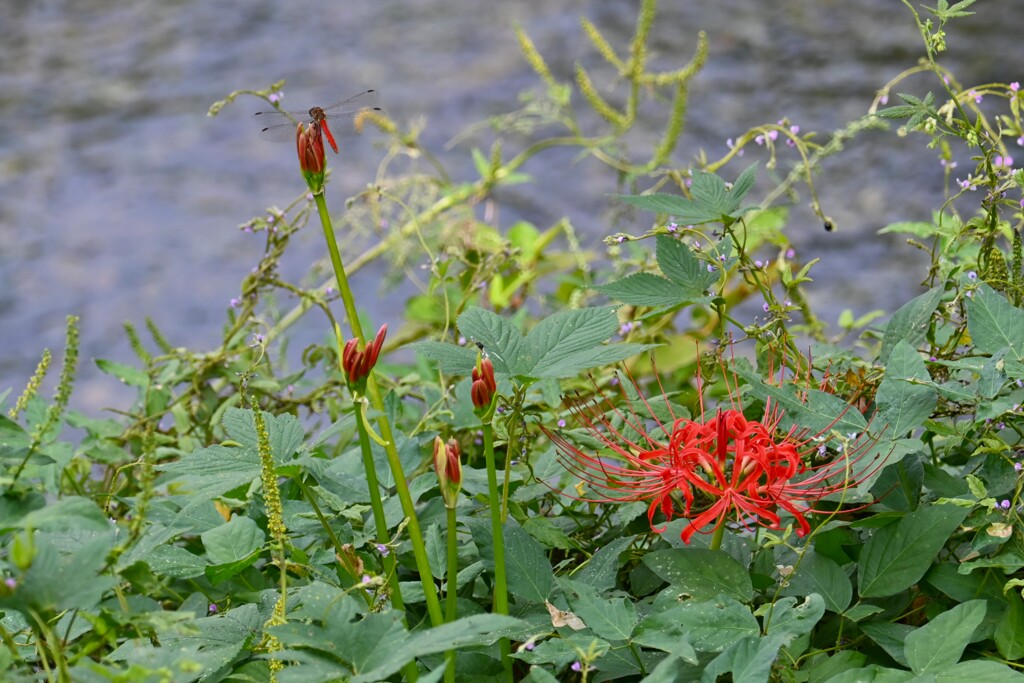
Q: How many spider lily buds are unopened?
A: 4